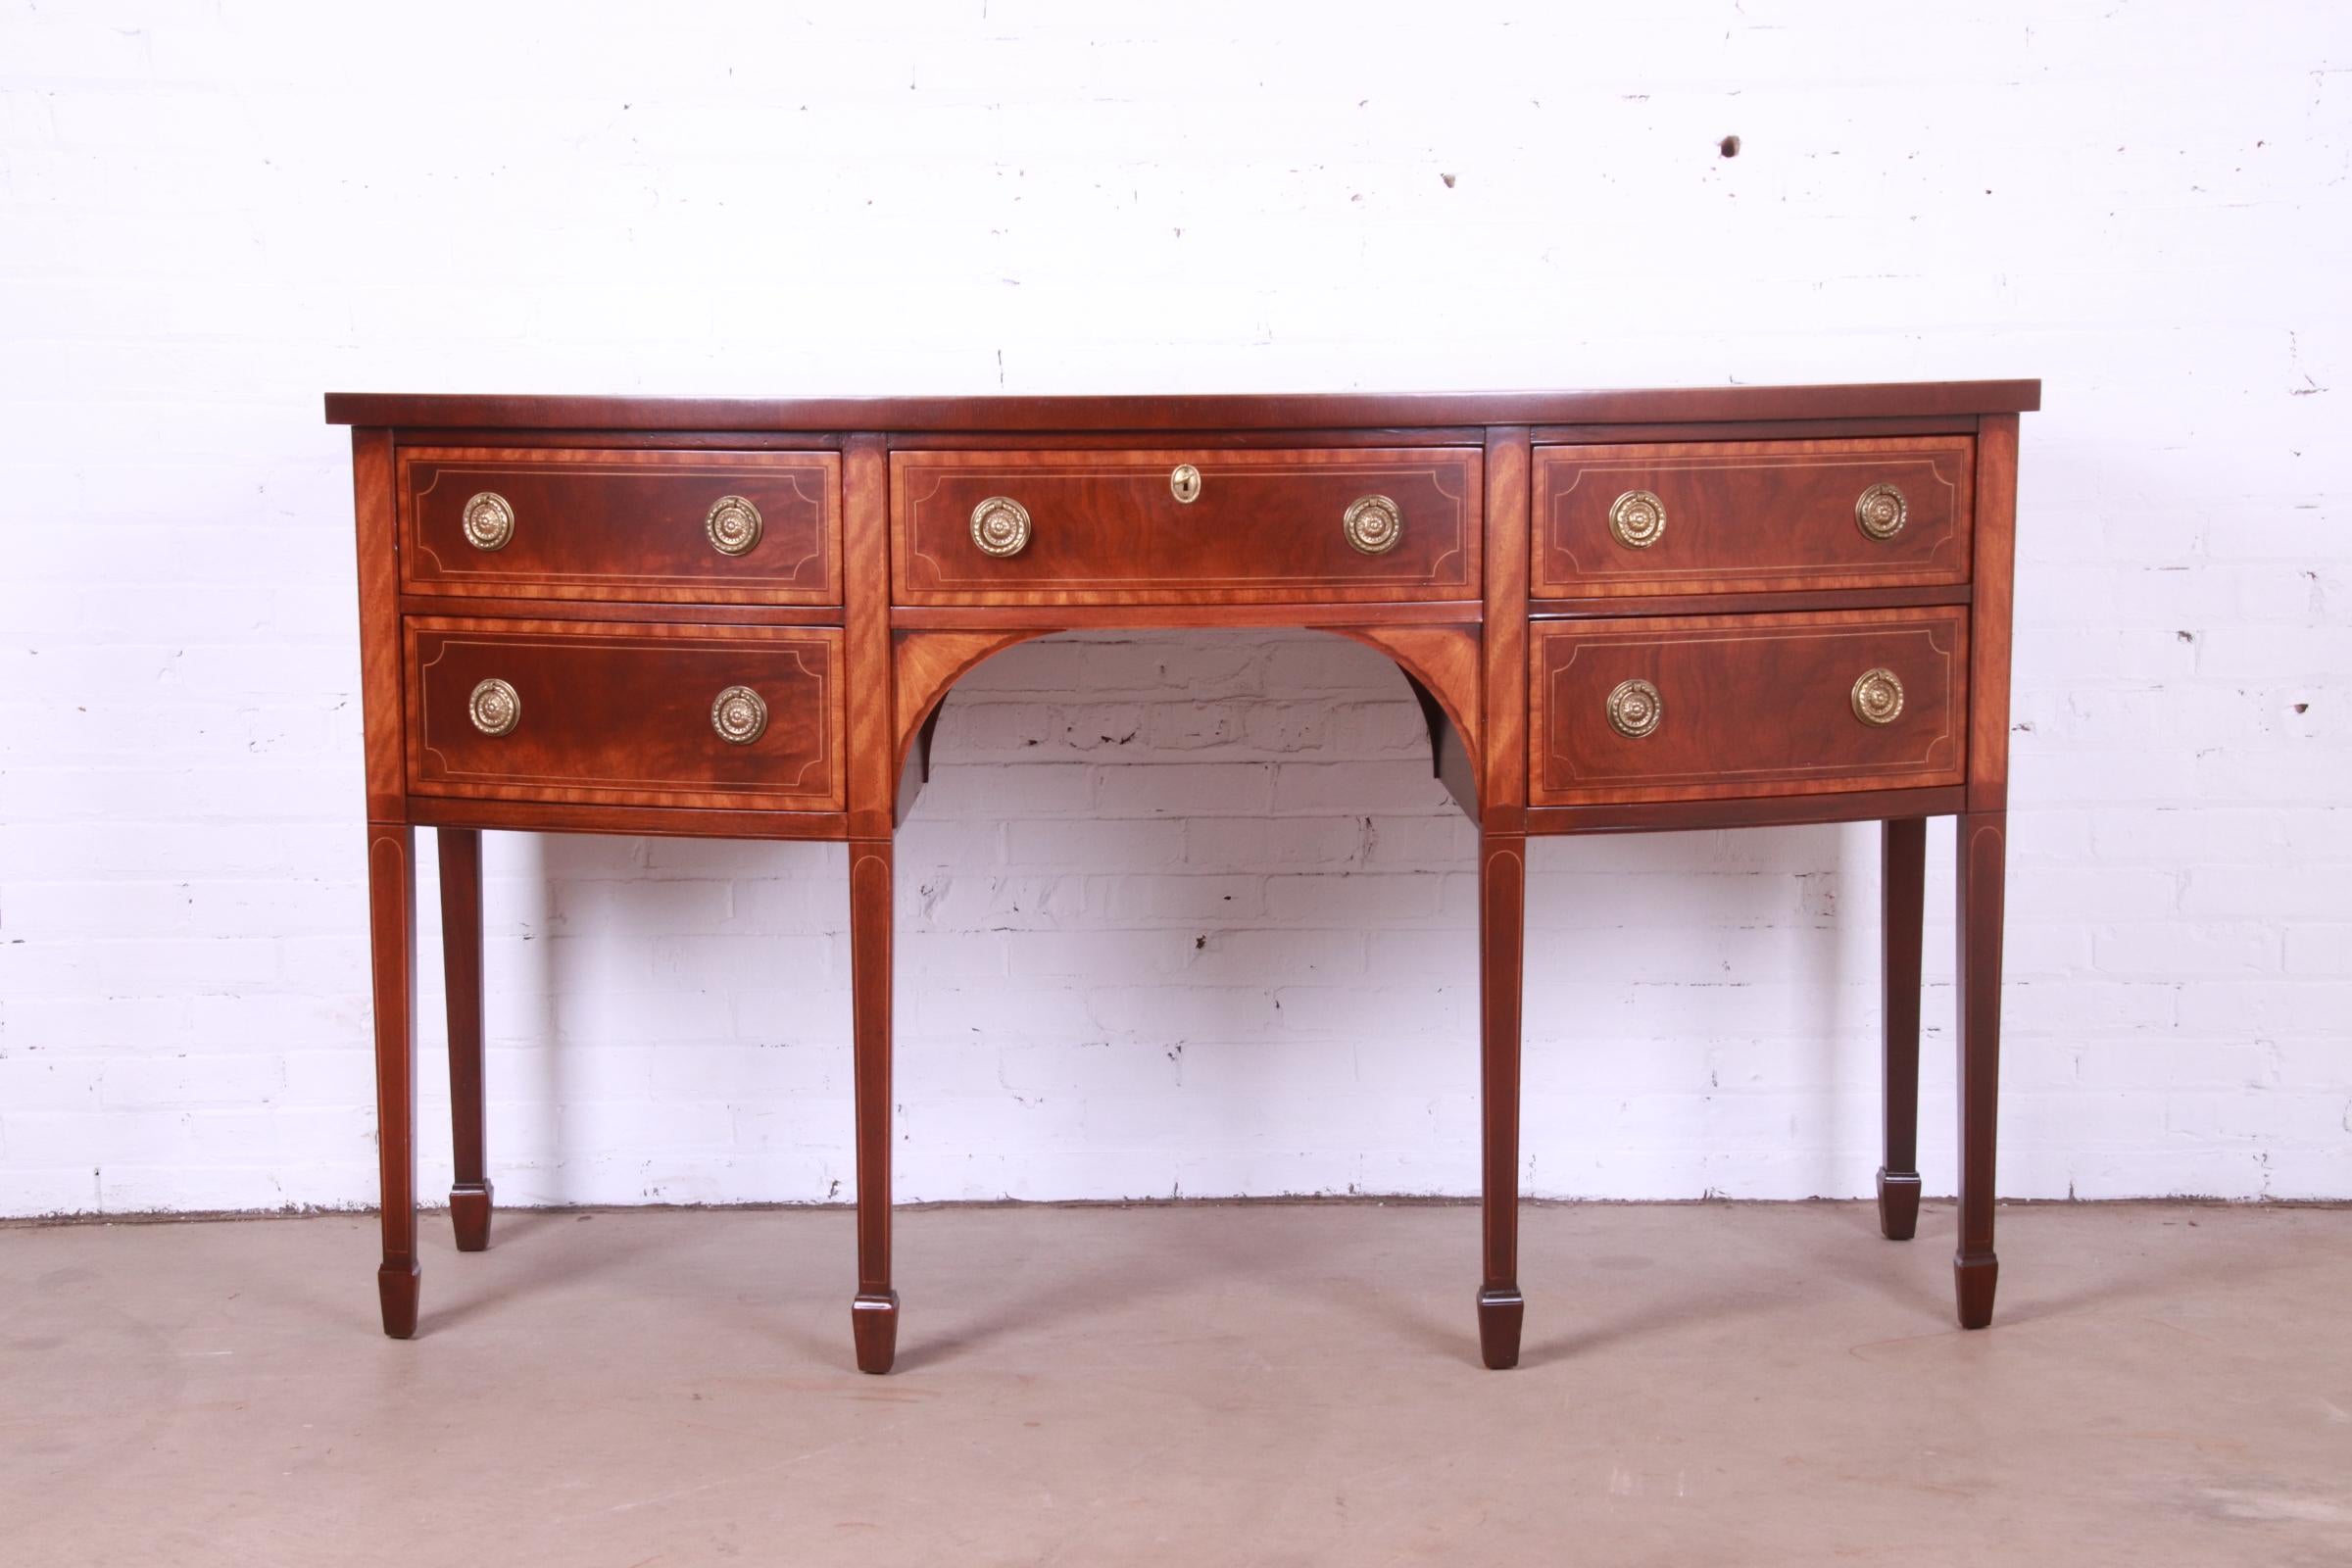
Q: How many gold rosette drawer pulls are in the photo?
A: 10